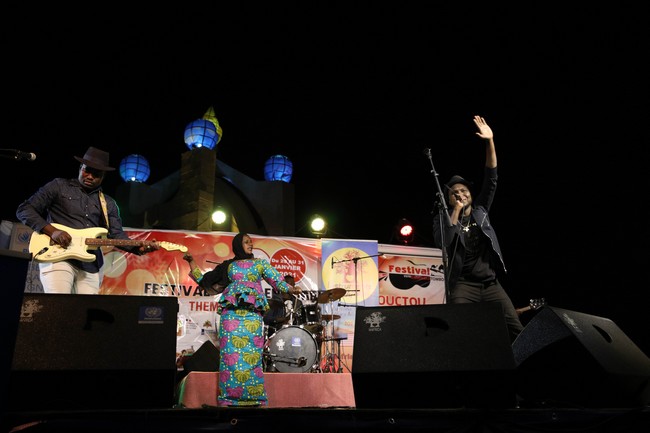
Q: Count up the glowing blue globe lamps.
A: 3